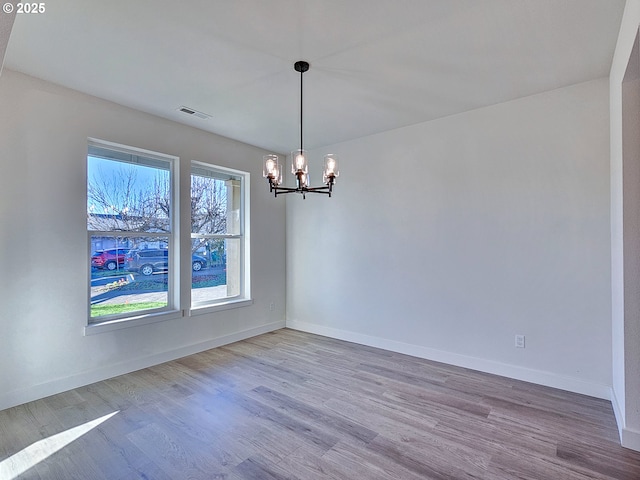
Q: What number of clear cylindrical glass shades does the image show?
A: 6